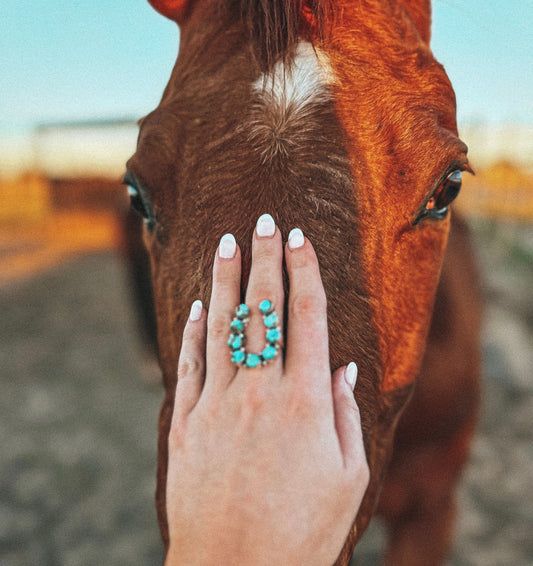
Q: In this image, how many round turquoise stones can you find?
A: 9